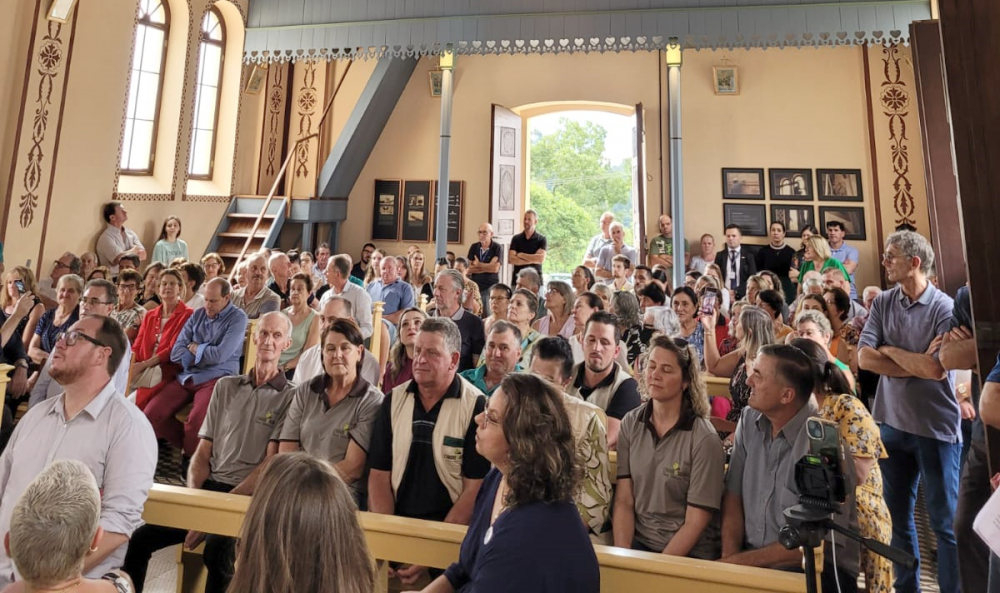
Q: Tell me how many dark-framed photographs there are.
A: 6